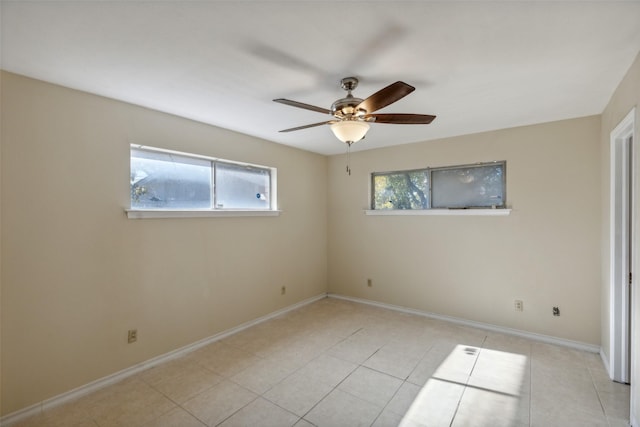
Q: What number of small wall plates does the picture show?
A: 5